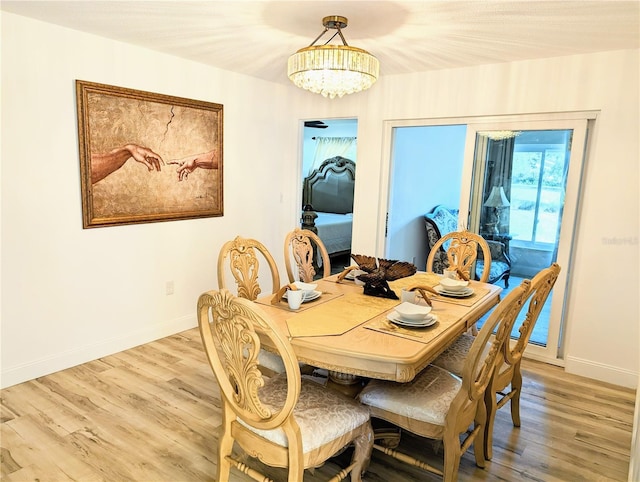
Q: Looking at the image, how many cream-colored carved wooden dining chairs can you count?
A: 6